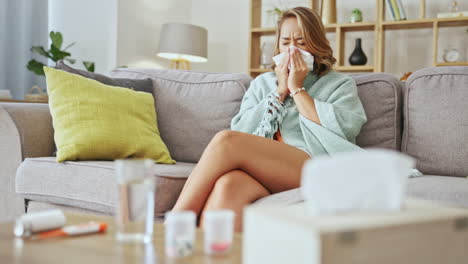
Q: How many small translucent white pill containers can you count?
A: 2